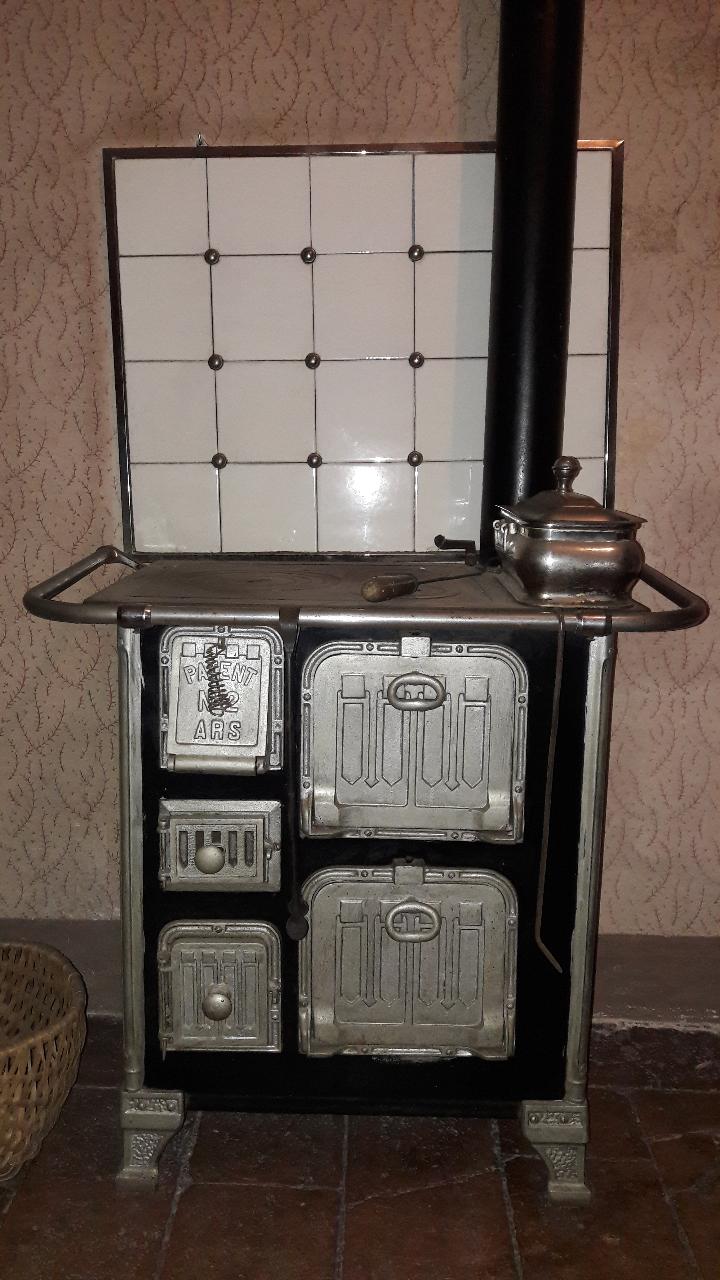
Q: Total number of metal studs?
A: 9